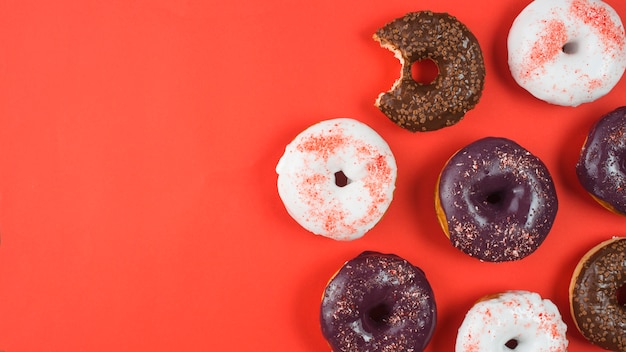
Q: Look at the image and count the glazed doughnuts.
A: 8